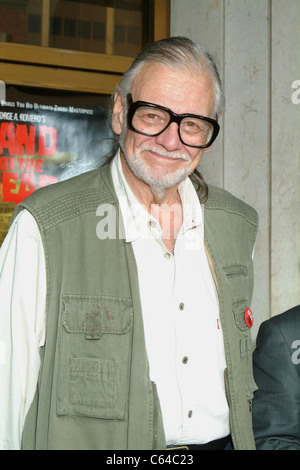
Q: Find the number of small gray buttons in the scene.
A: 3